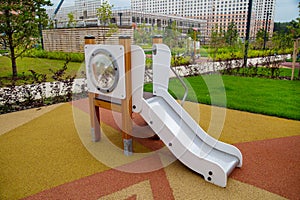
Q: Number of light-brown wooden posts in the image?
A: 3